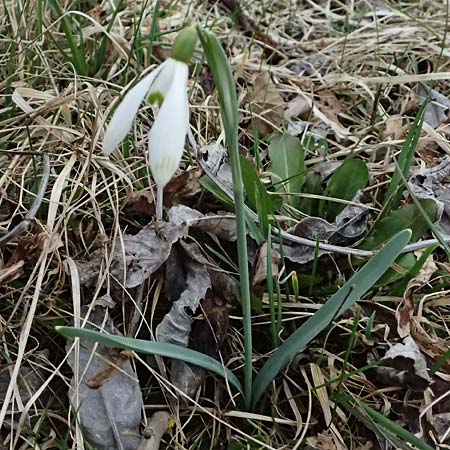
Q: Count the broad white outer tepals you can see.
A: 2